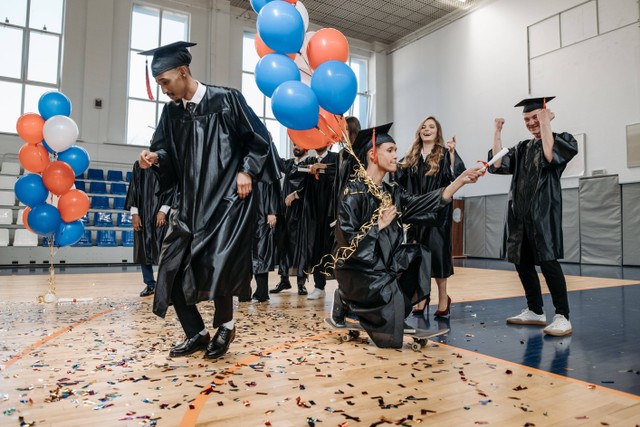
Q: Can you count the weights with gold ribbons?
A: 1